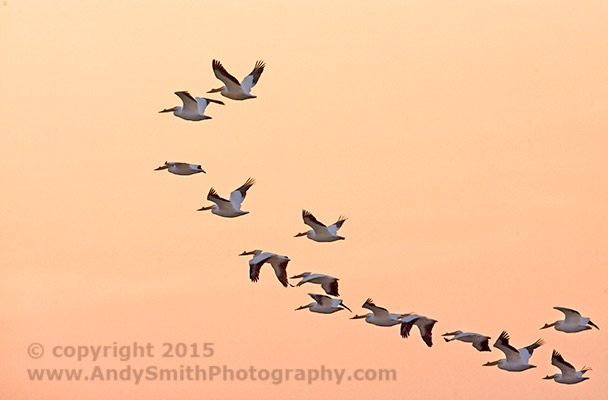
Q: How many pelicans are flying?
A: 14